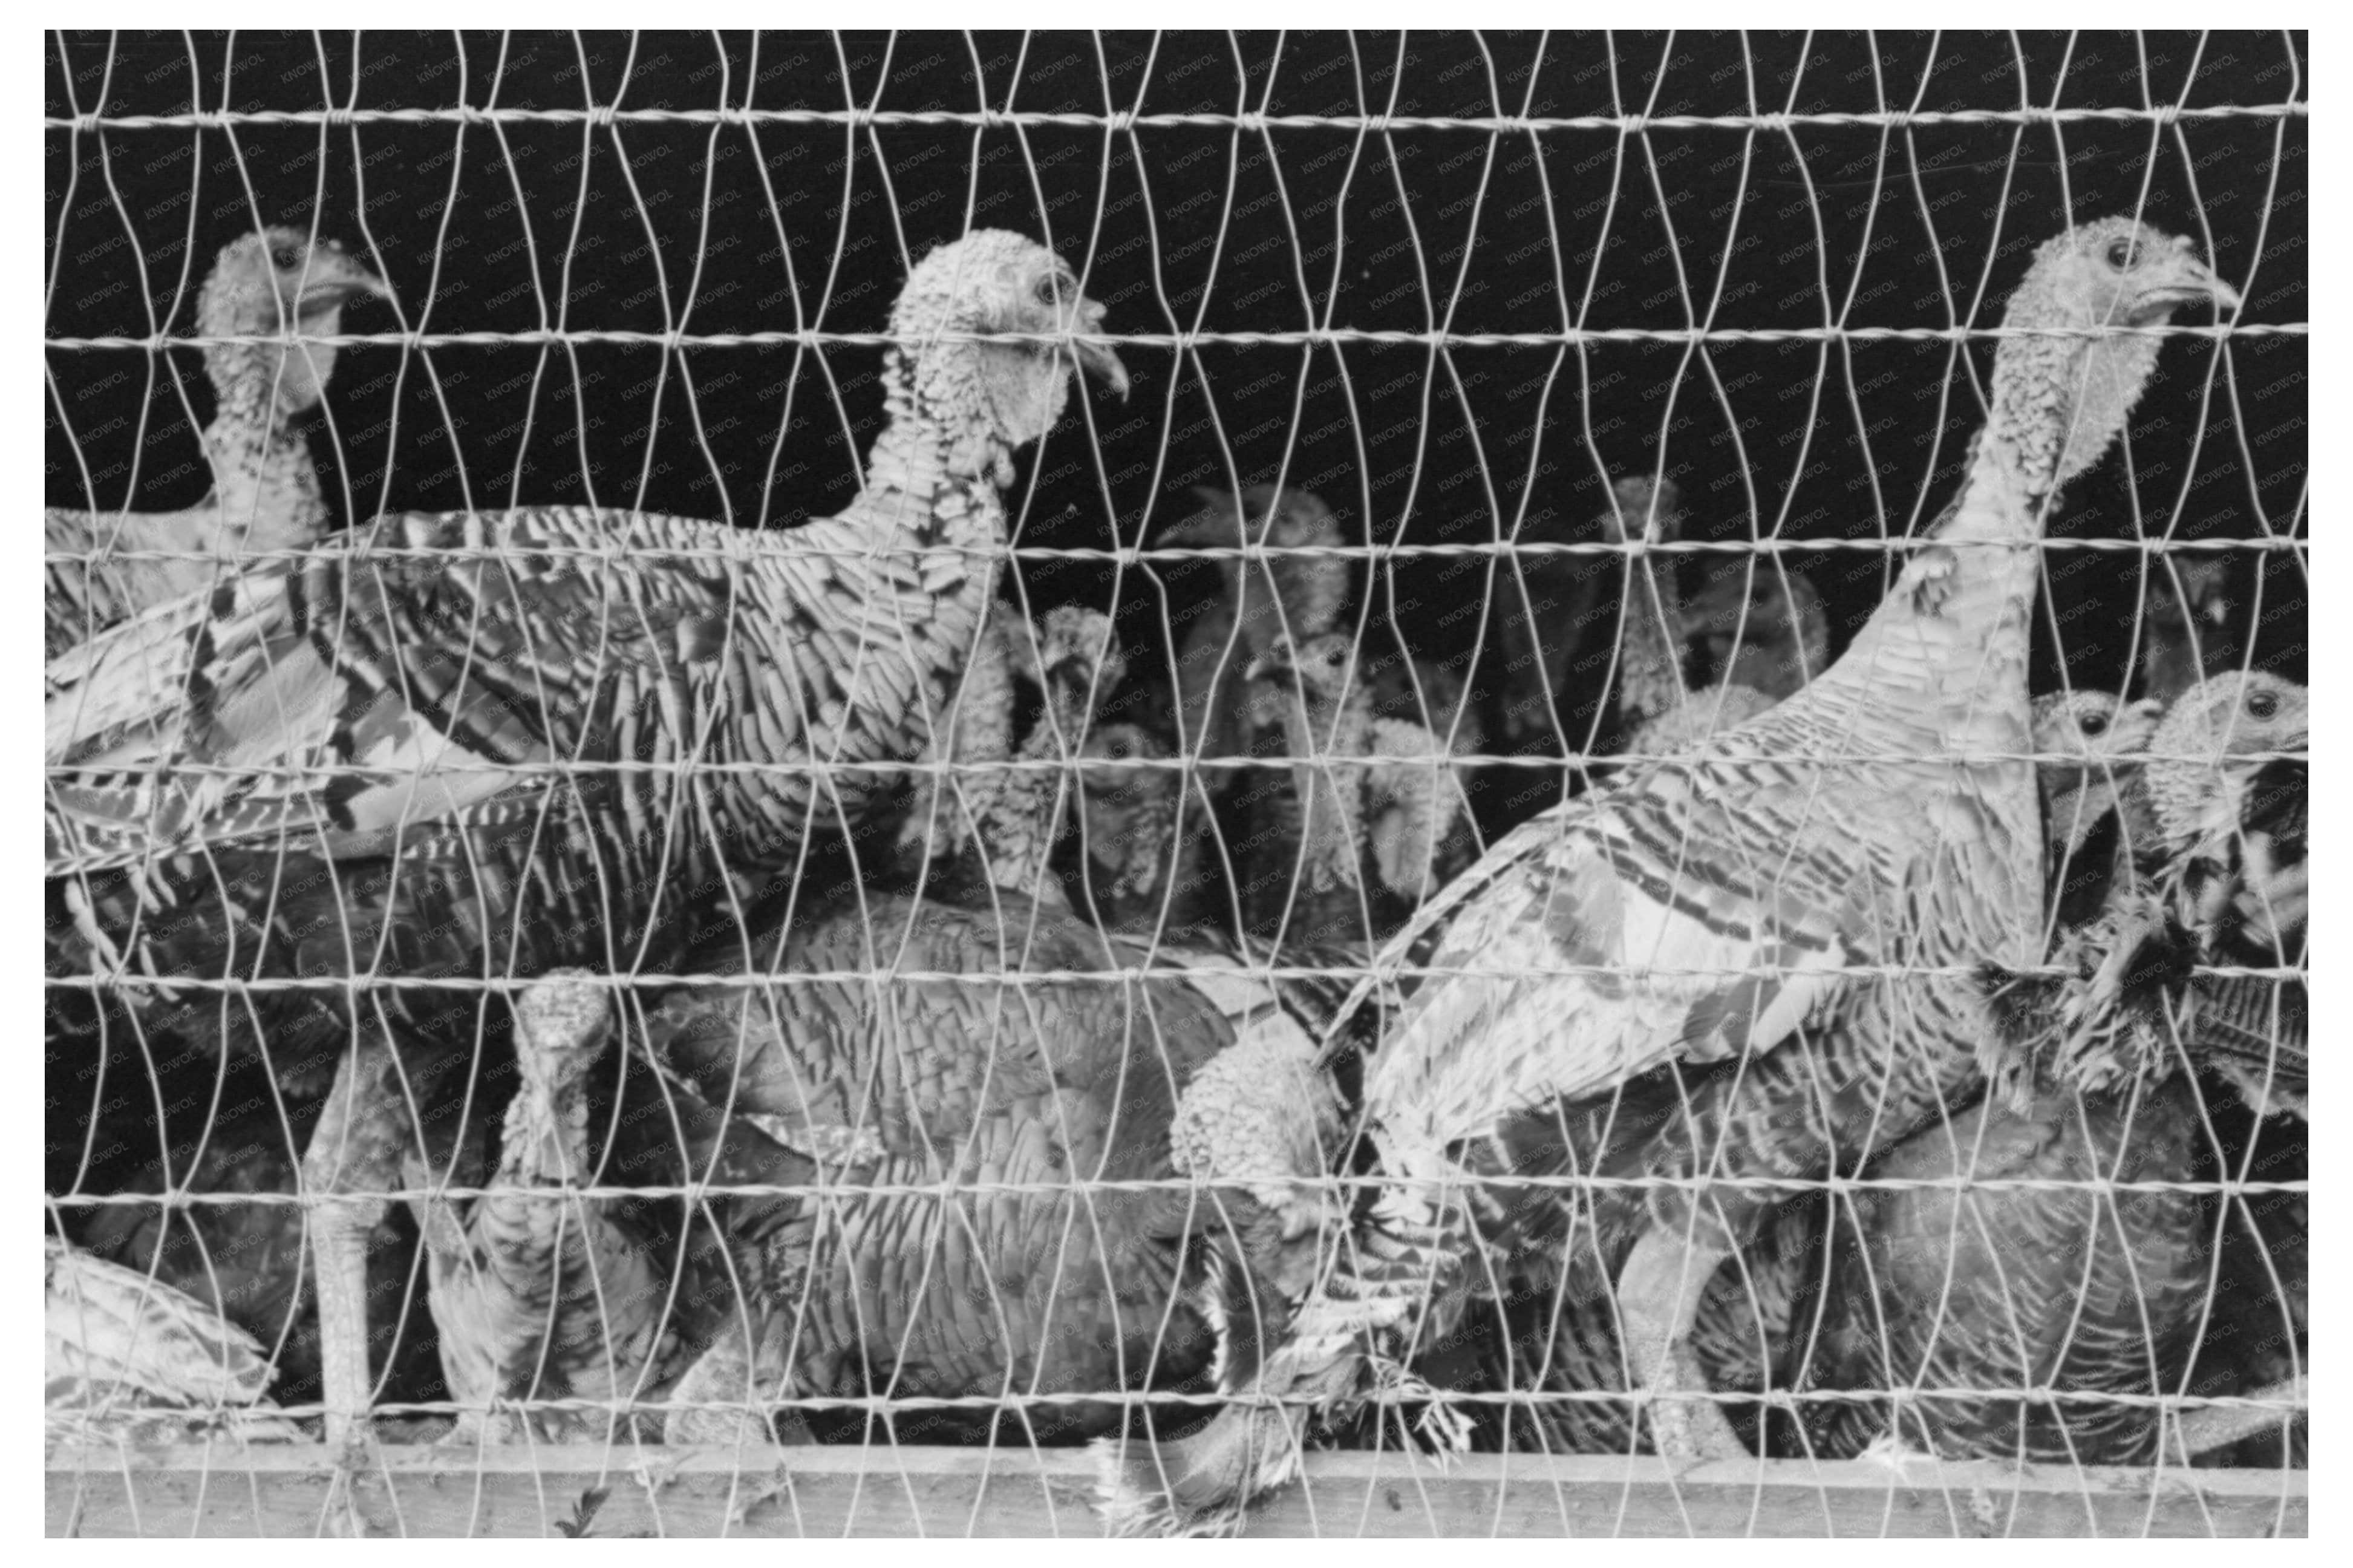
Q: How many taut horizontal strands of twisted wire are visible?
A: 7